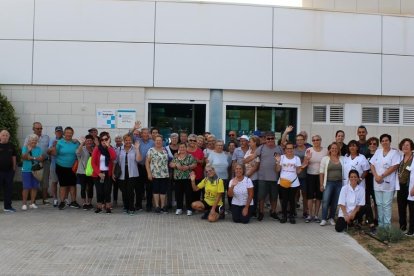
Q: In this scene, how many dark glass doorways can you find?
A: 2